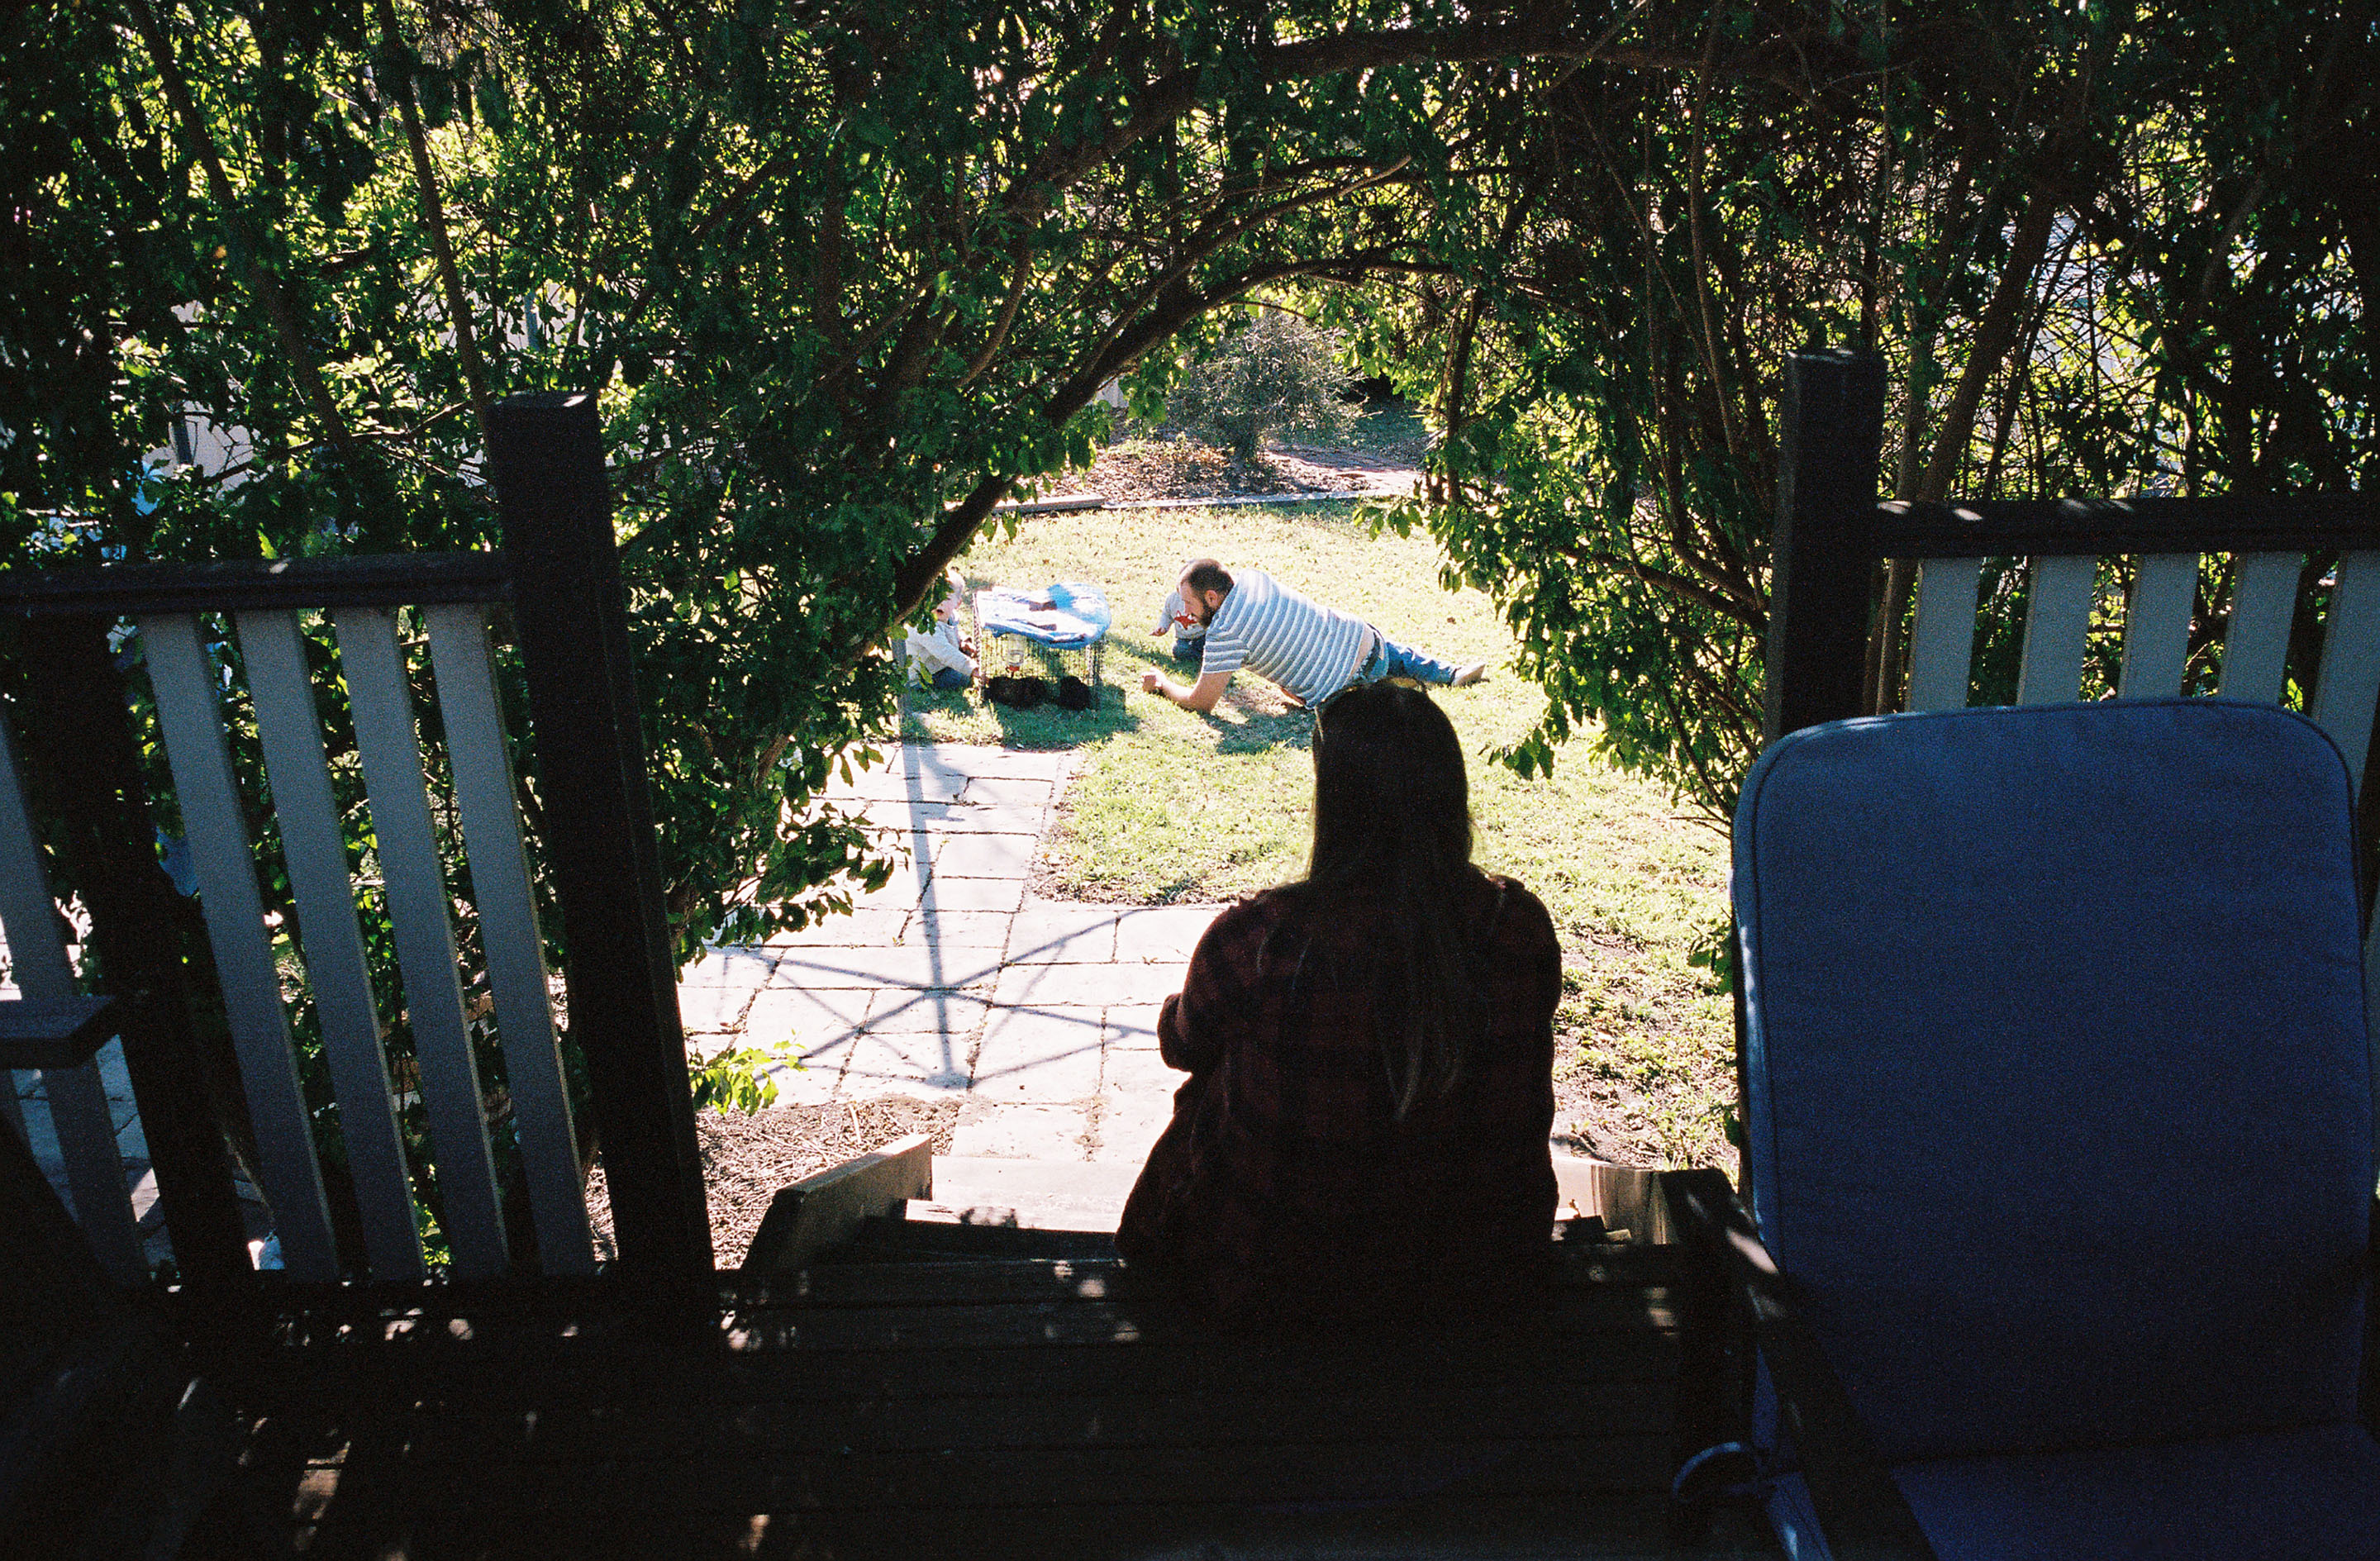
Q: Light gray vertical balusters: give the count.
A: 10